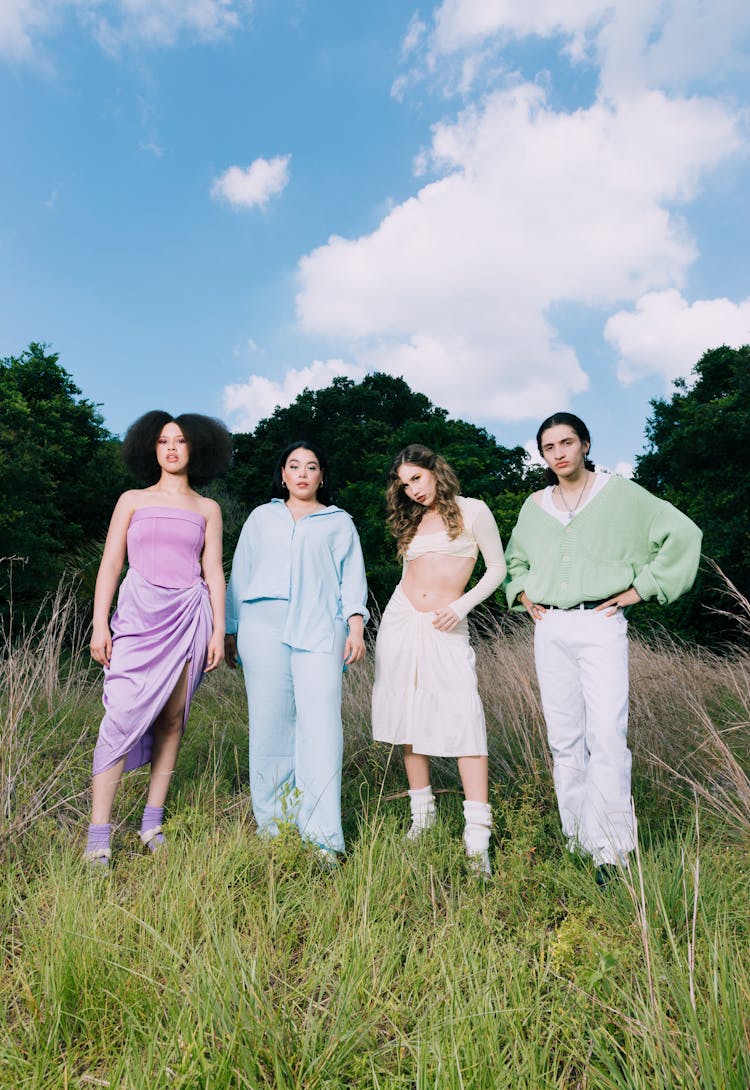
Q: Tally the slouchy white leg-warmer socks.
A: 2